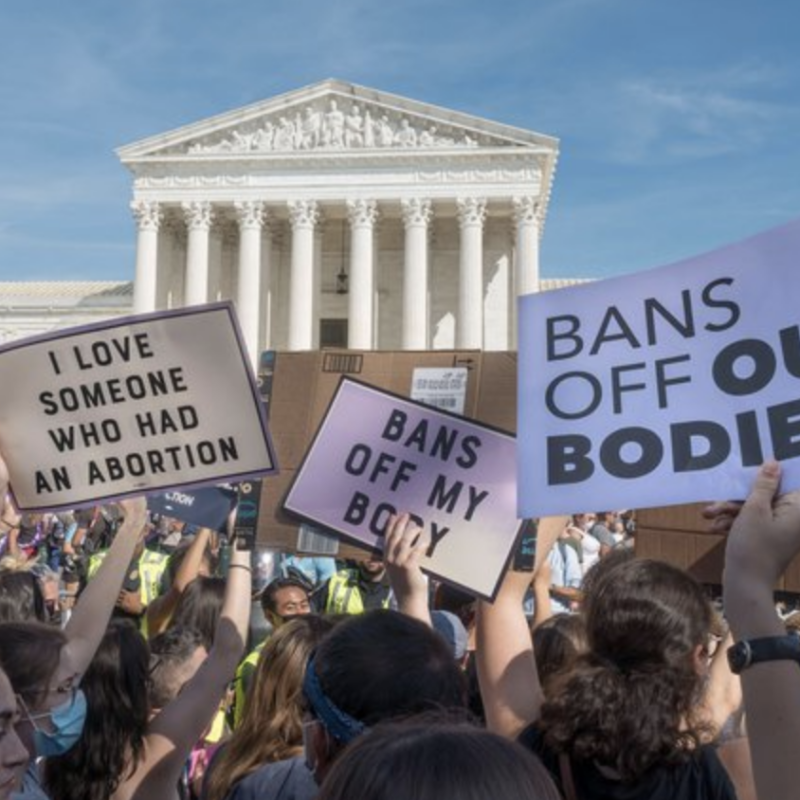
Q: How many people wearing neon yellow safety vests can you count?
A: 3